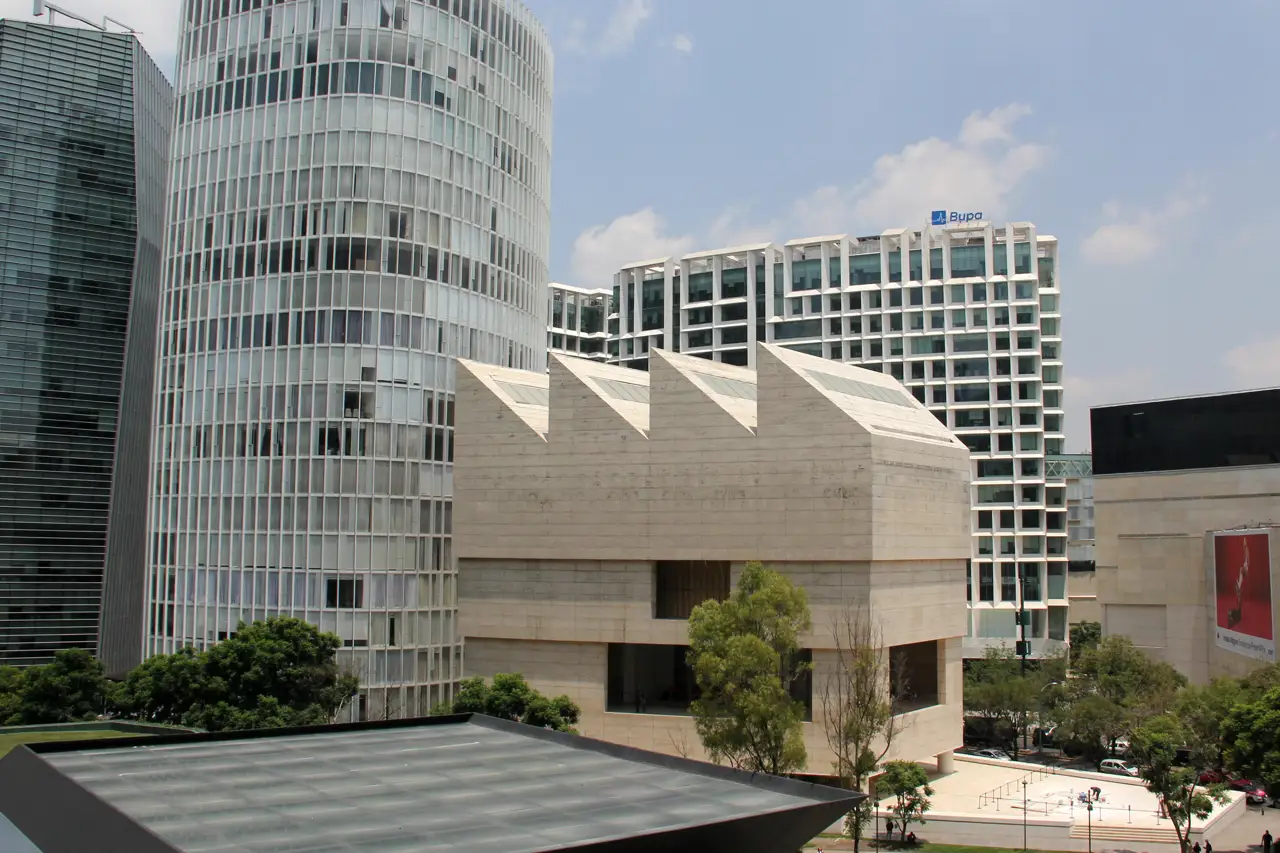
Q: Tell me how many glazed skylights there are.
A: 4